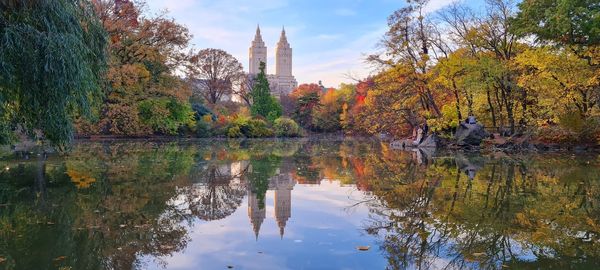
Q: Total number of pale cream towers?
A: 2